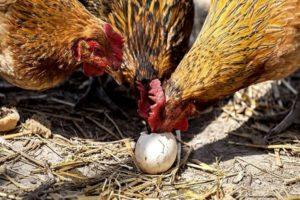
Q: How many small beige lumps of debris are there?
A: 2